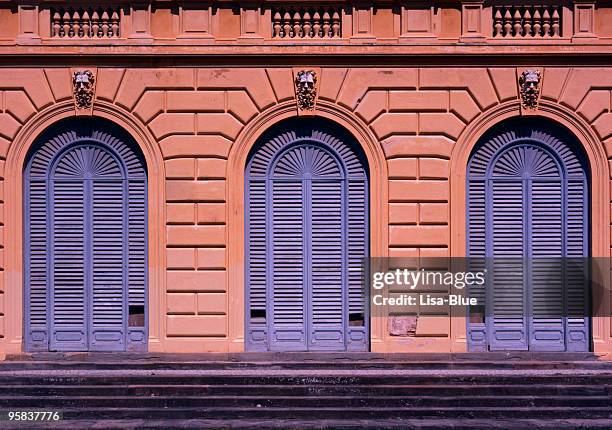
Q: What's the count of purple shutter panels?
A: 12